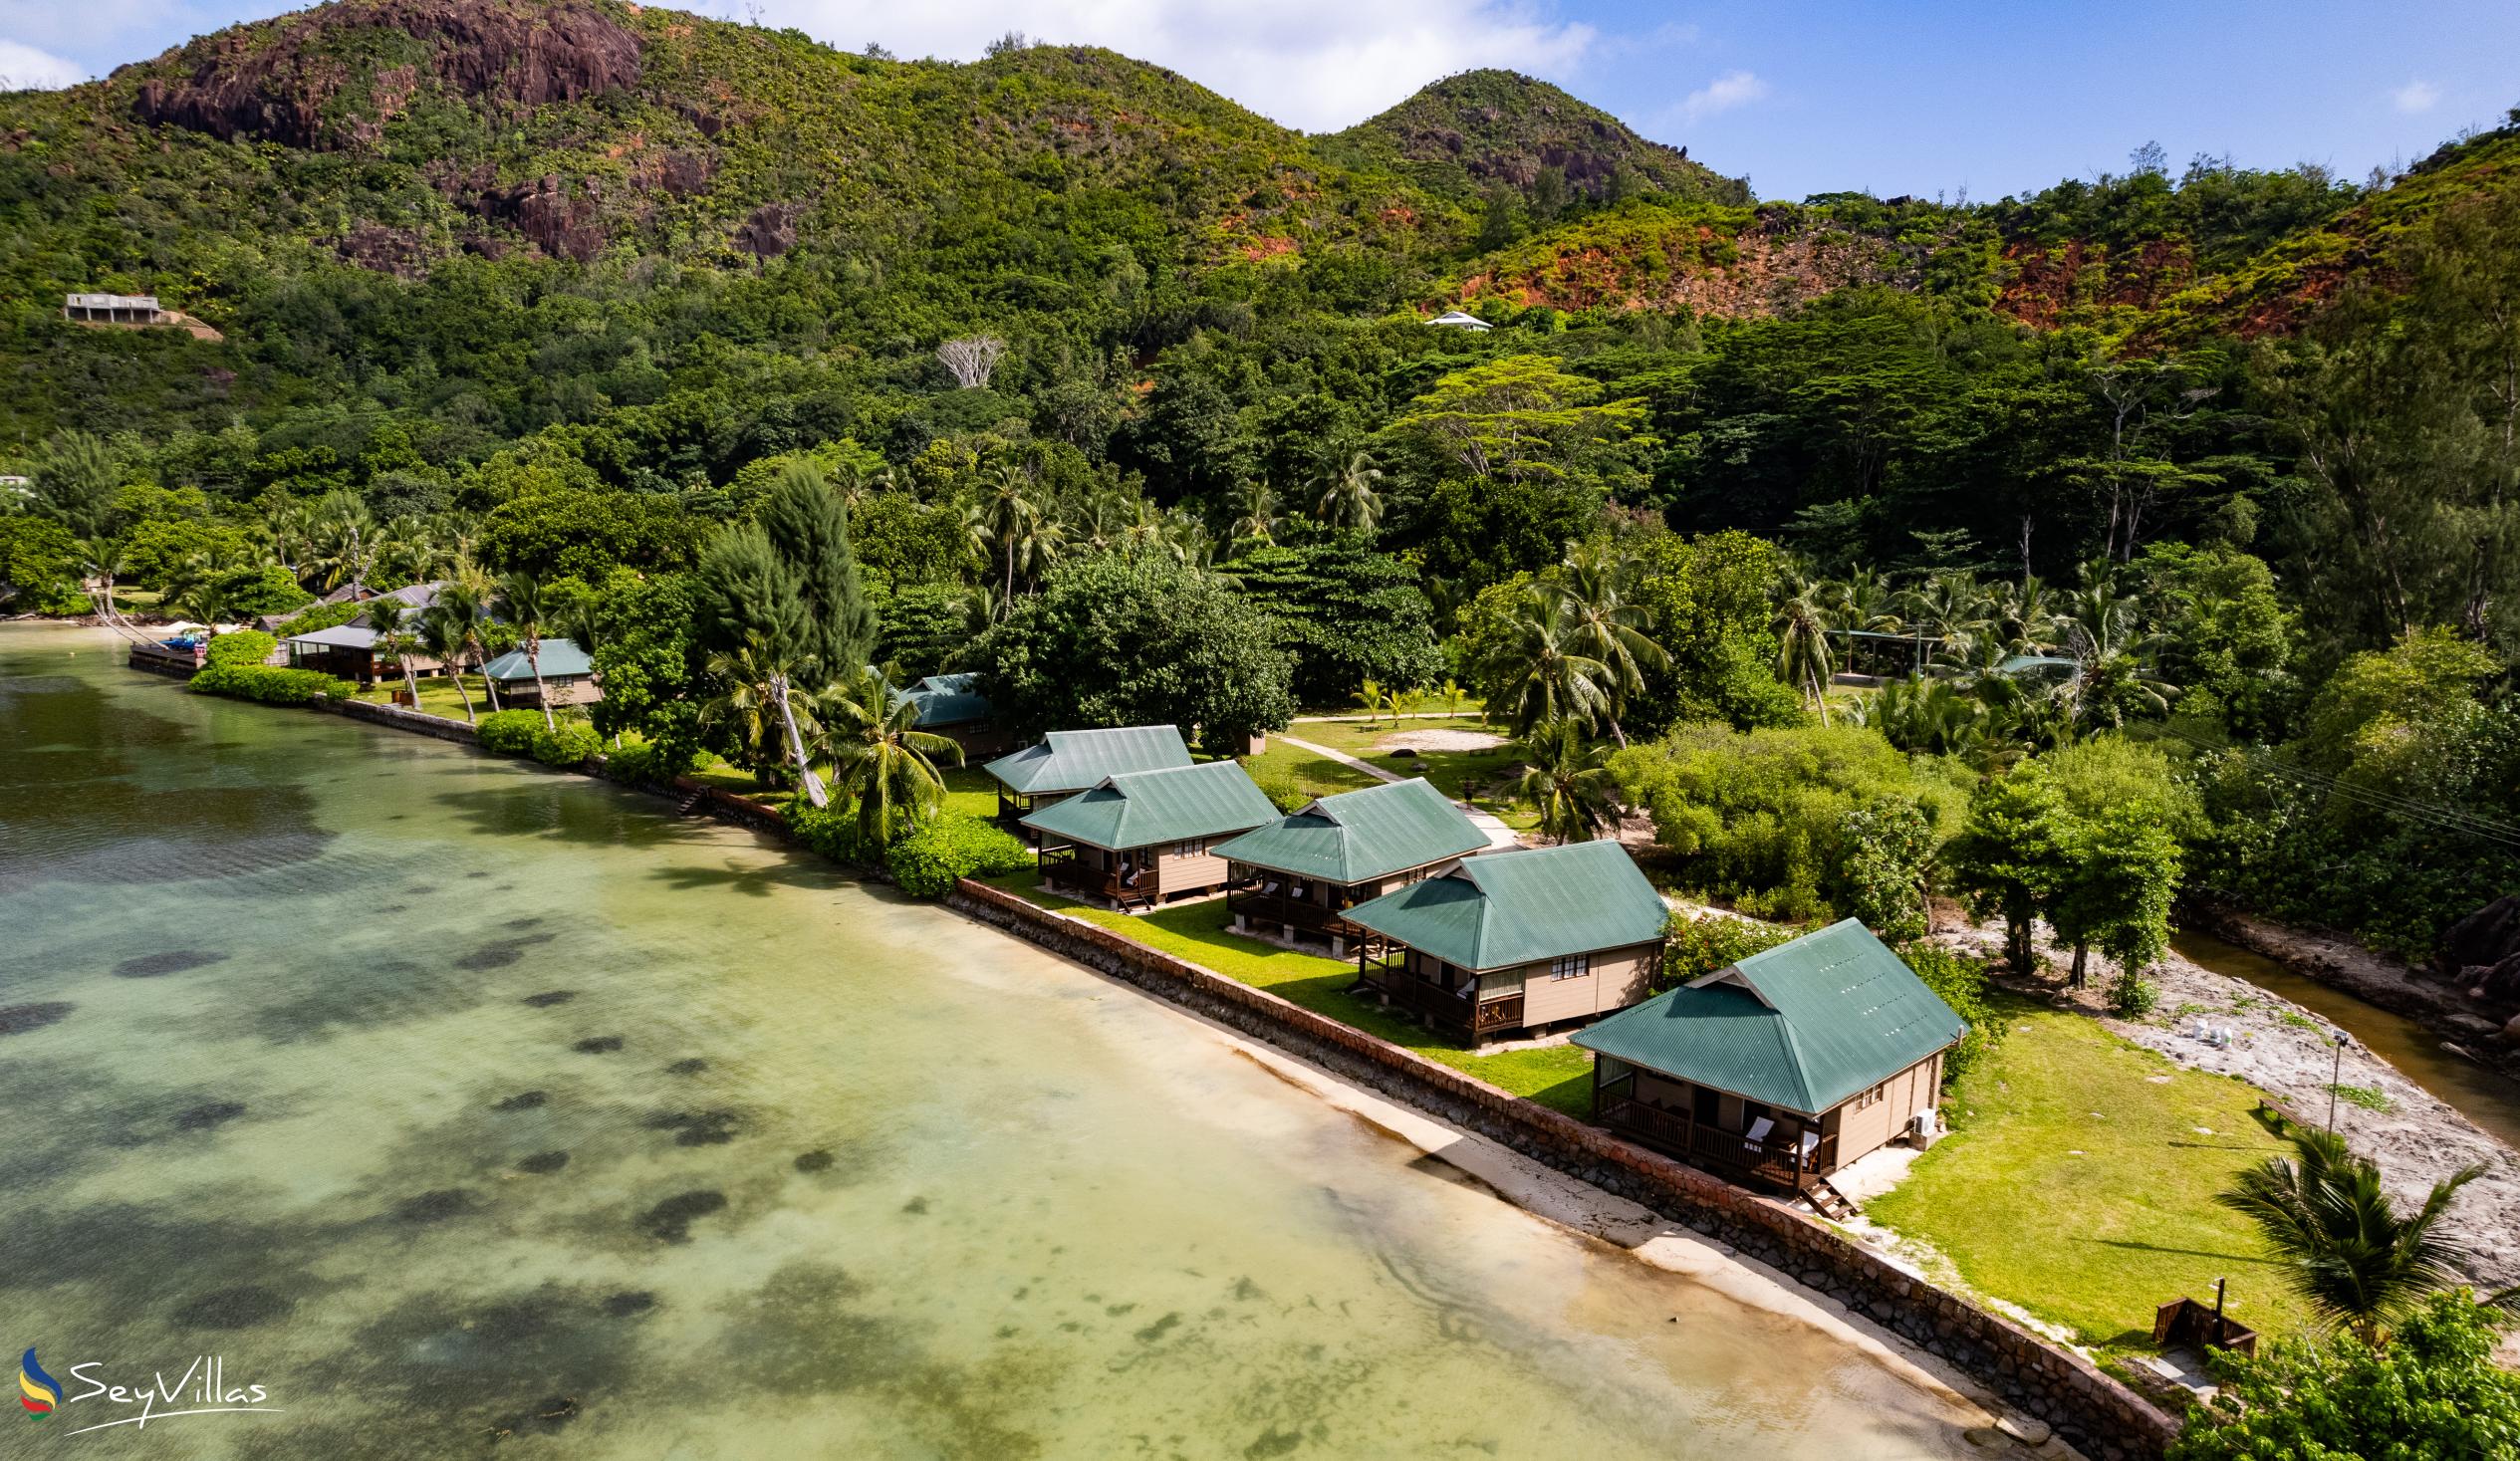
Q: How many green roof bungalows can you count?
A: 7